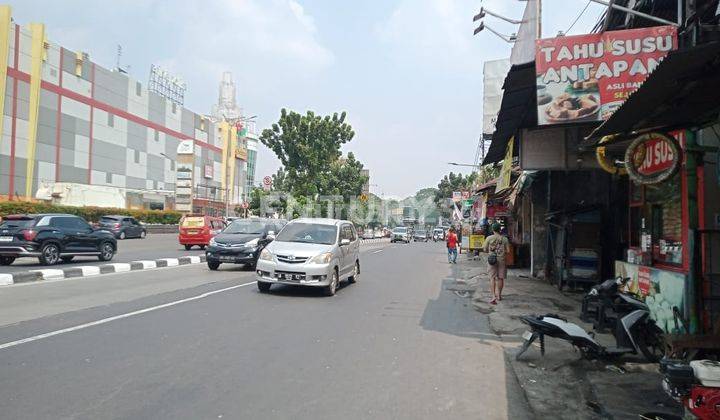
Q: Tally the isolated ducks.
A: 0